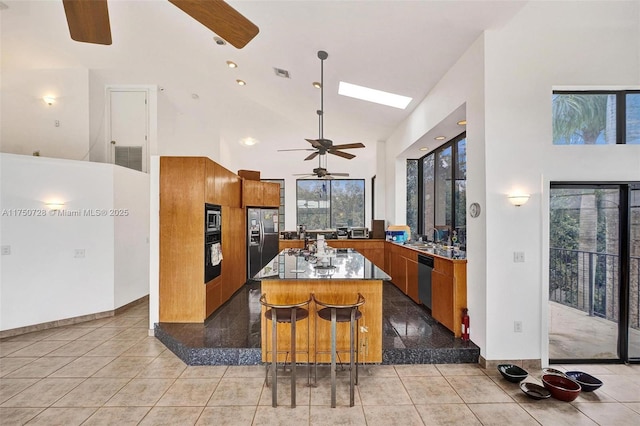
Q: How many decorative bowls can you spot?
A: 5